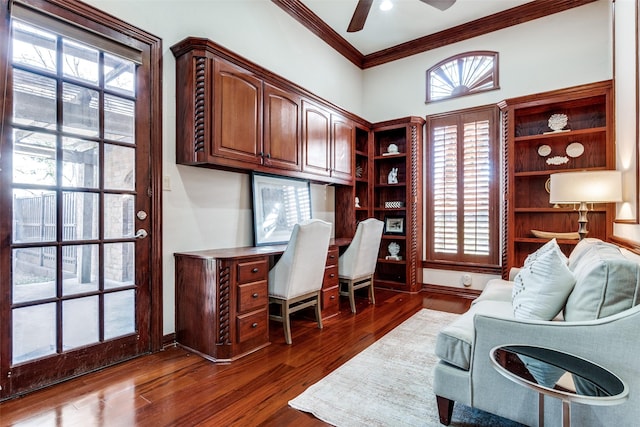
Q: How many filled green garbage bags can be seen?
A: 0